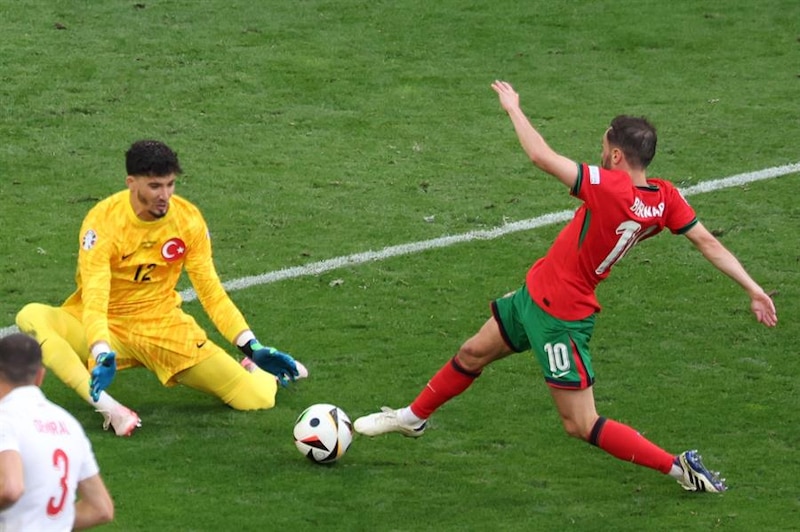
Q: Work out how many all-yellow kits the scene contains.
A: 1